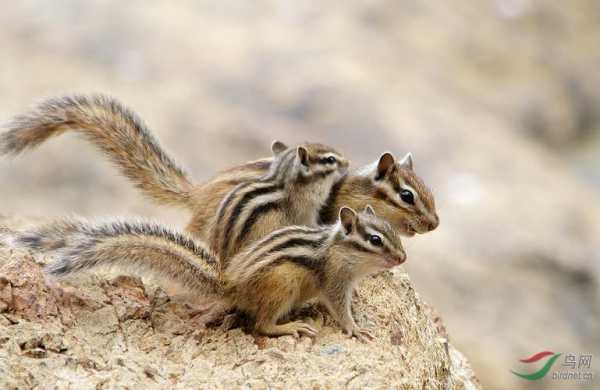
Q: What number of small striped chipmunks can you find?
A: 3